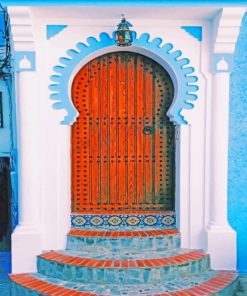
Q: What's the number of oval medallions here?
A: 6